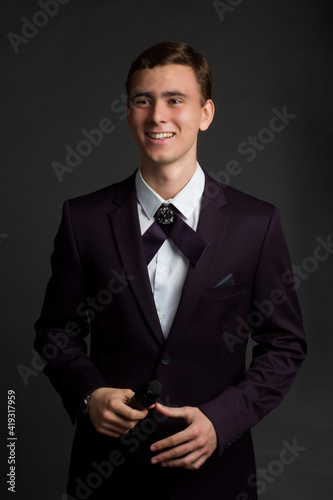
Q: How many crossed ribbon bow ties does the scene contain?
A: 1